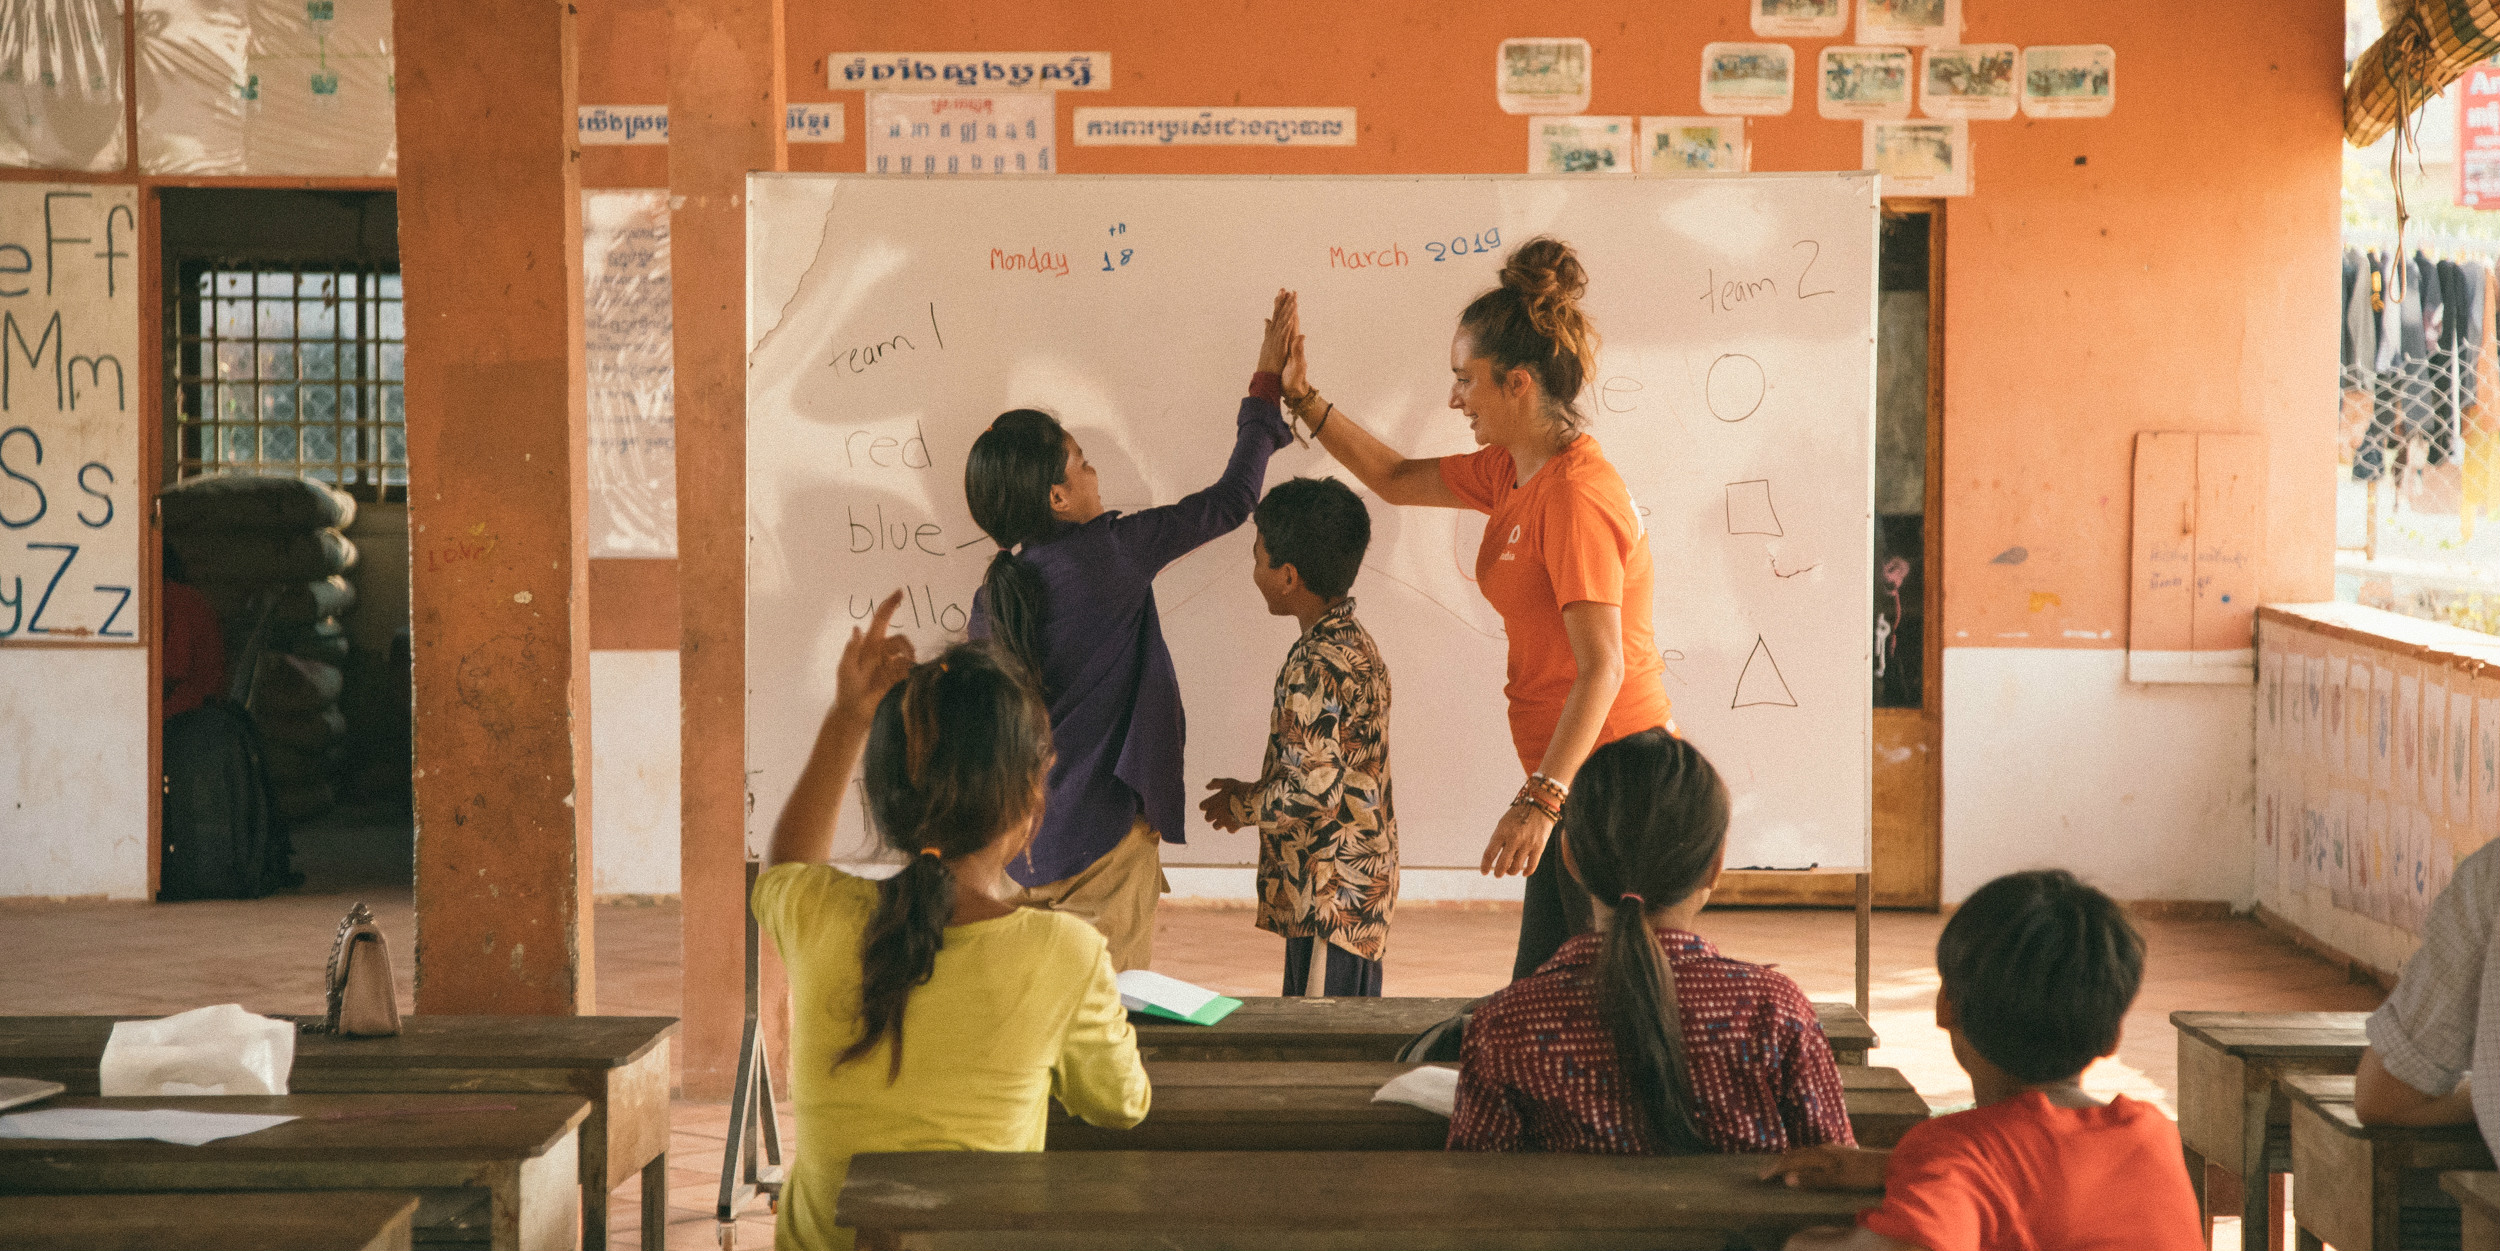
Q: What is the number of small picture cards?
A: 10